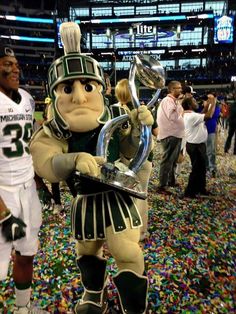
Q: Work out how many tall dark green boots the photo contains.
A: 2